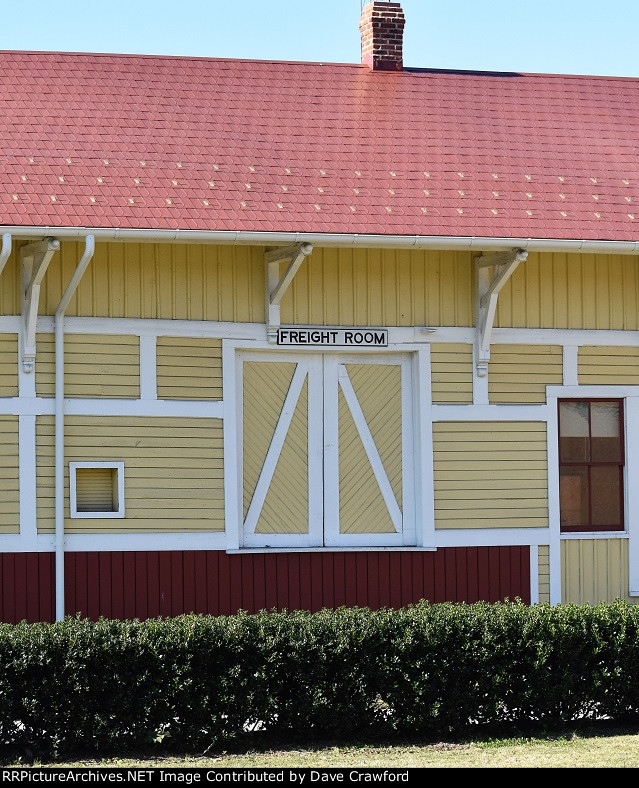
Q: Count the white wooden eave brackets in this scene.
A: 3